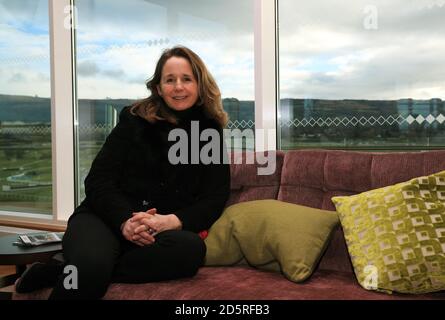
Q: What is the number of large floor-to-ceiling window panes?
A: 3